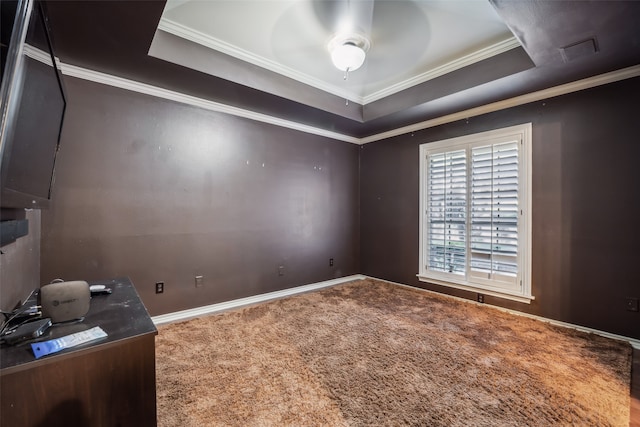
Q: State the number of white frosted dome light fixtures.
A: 1